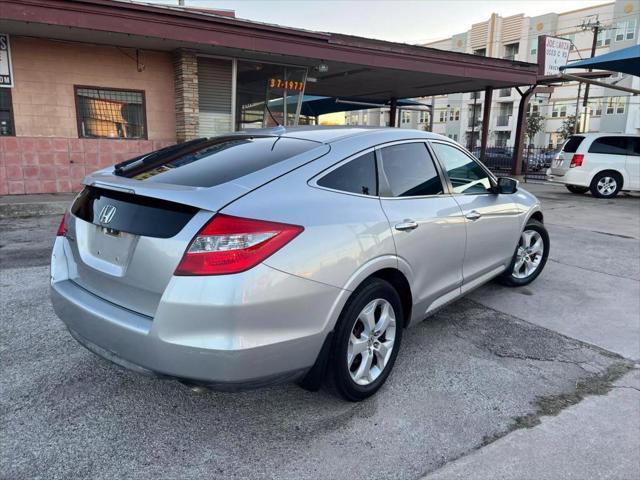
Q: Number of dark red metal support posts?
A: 3